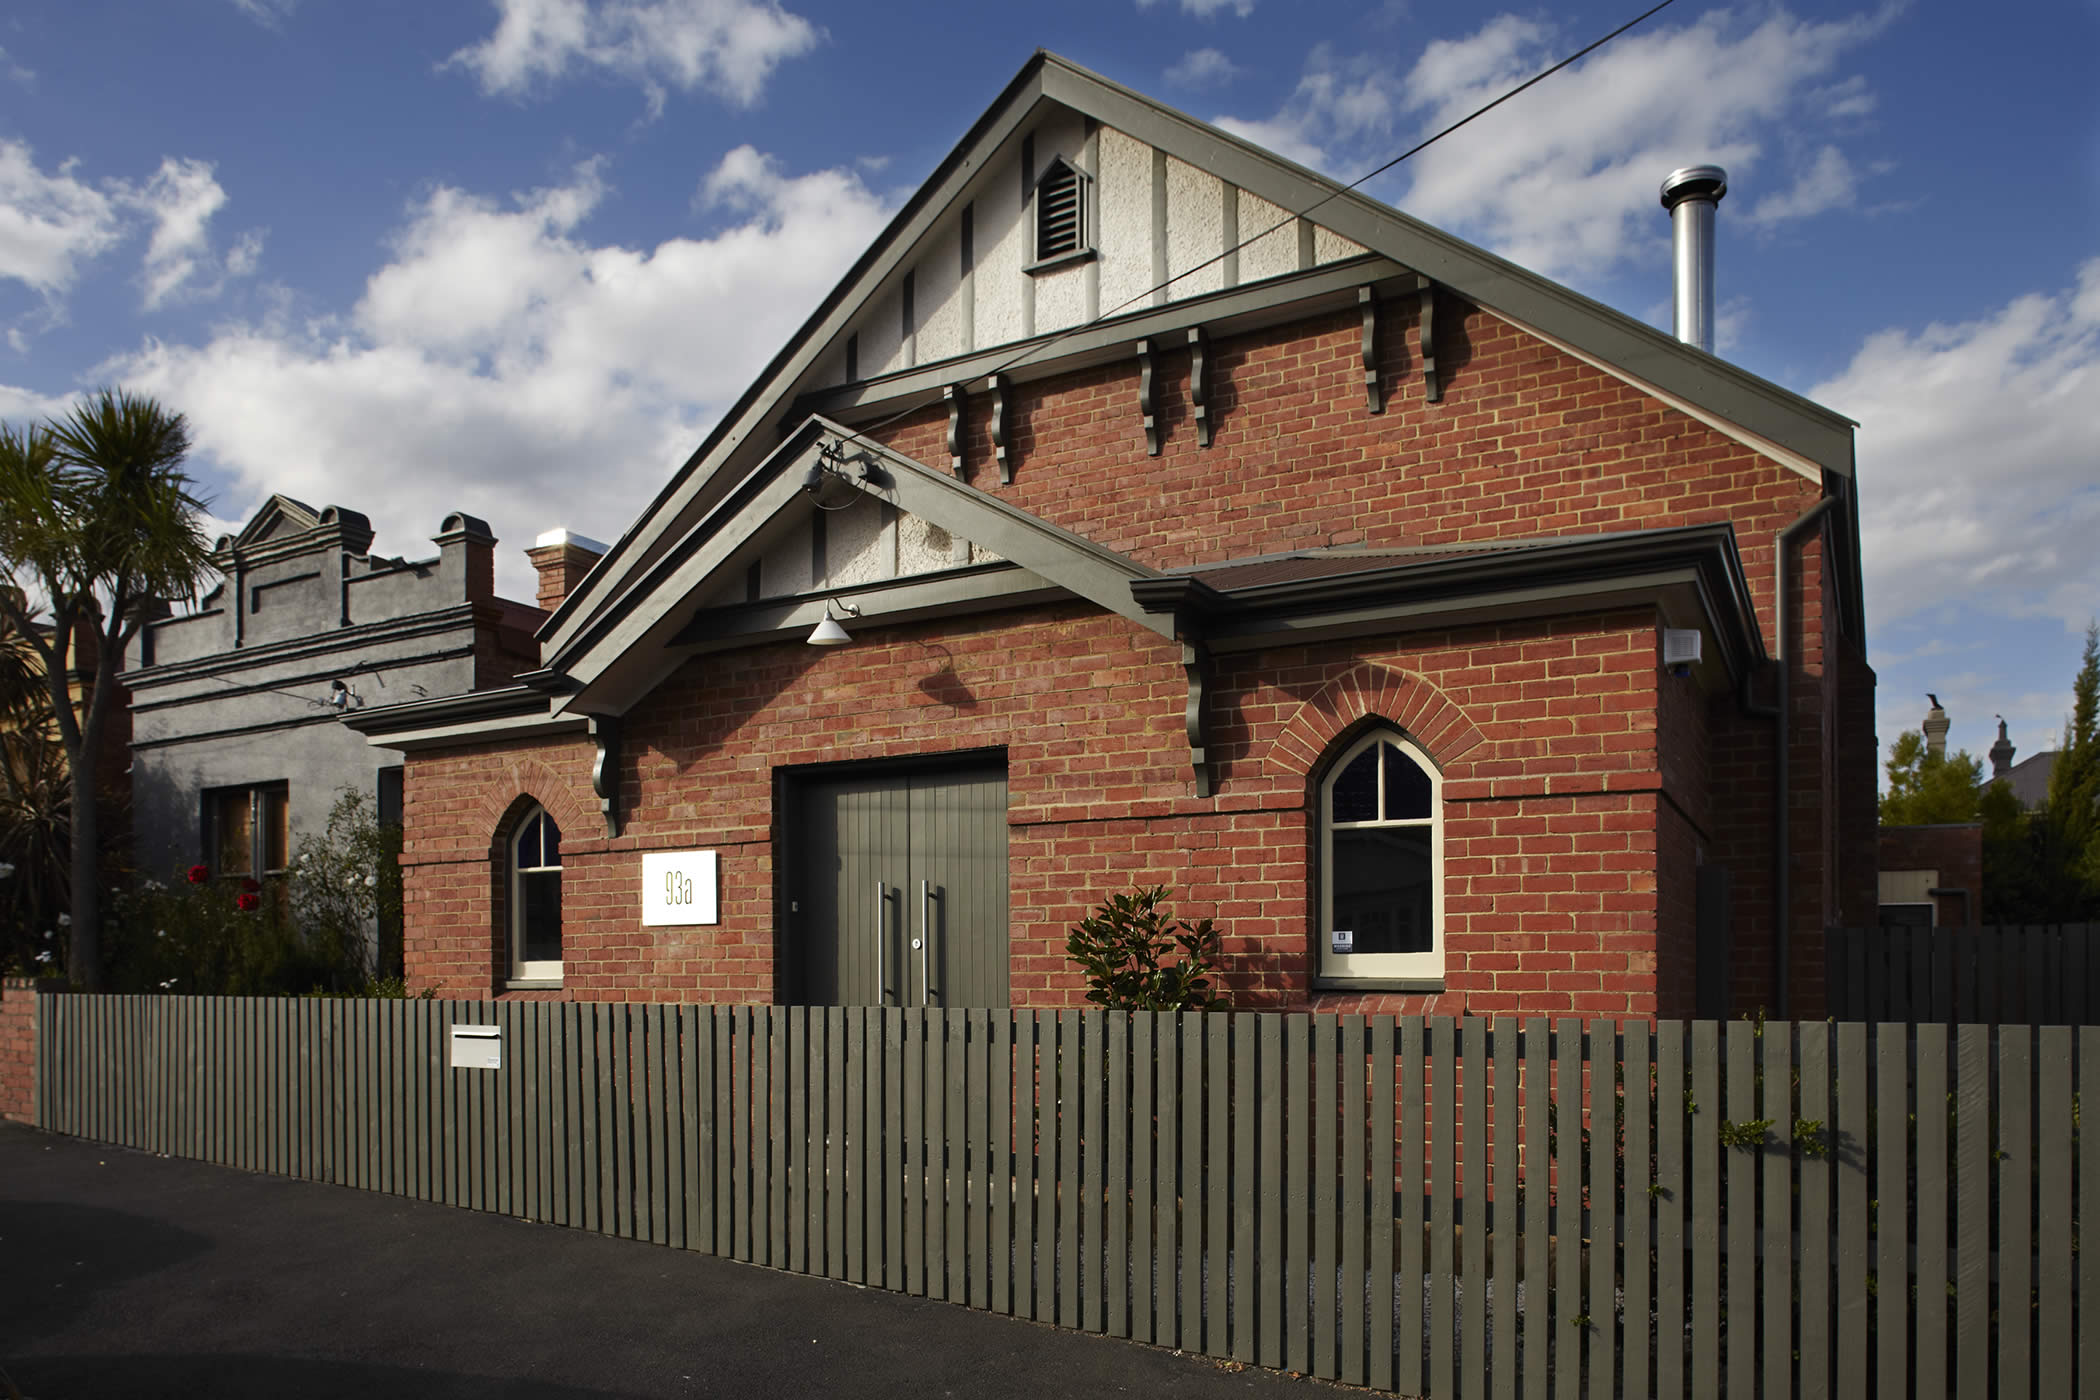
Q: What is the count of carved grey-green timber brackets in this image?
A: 8